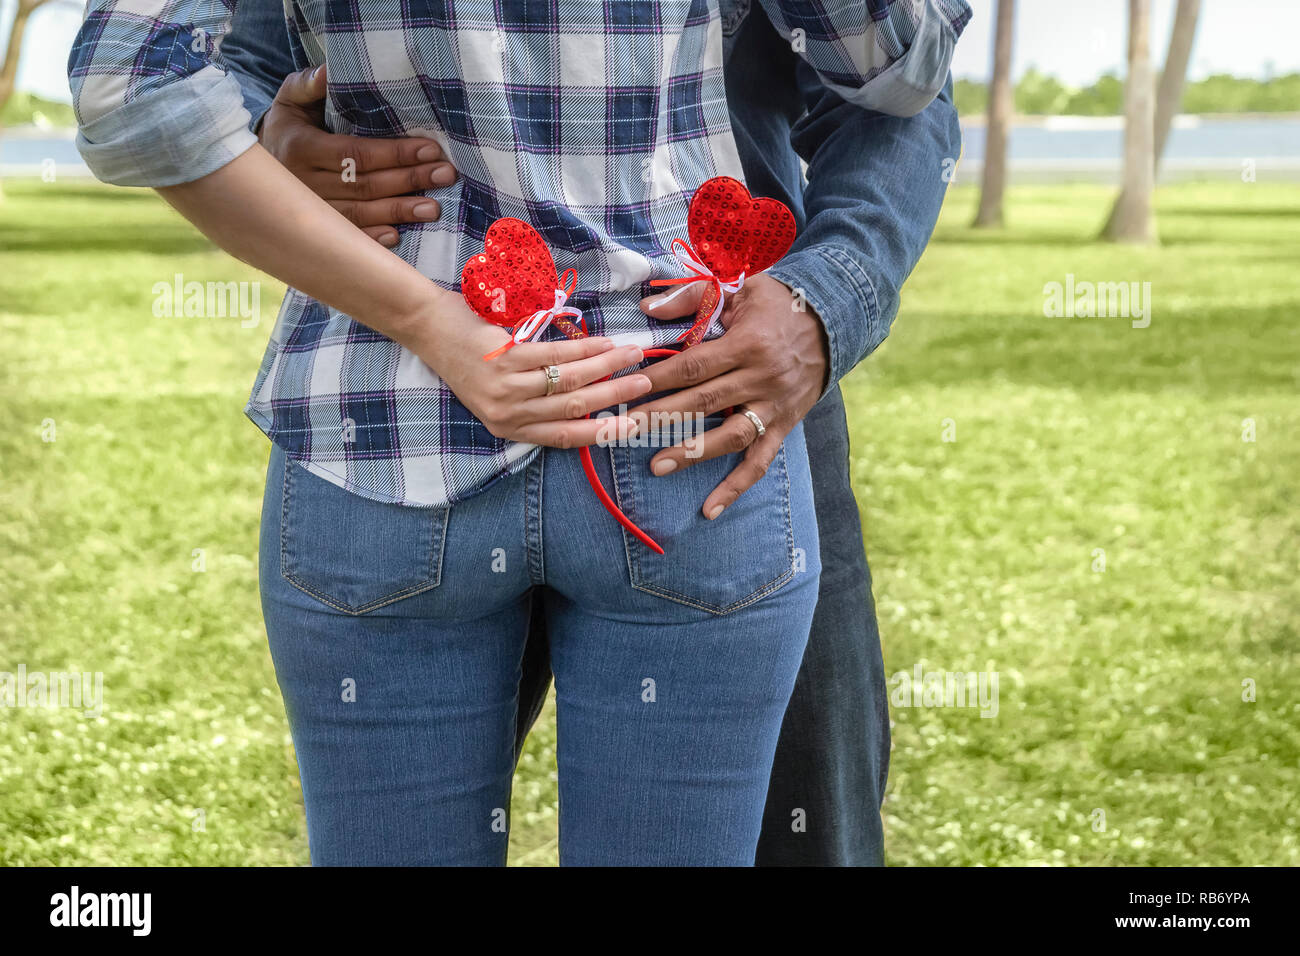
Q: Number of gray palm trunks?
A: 3